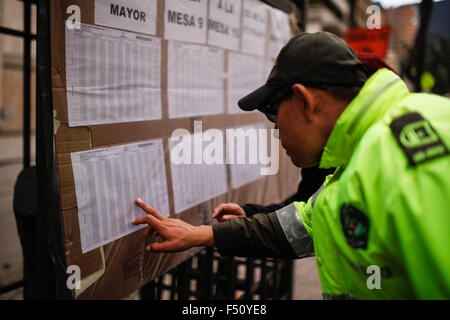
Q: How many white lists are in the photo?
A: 6